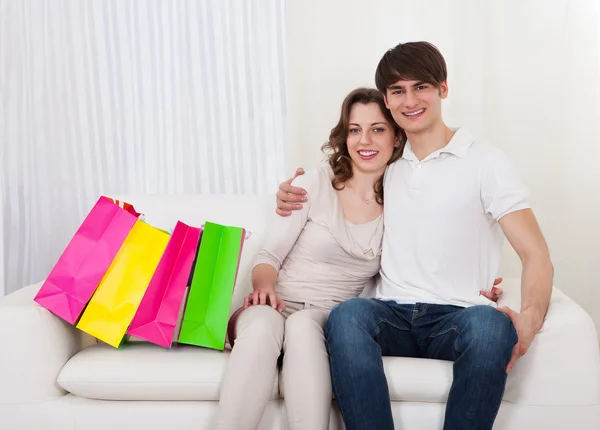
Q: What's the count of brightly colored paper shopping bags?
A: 4